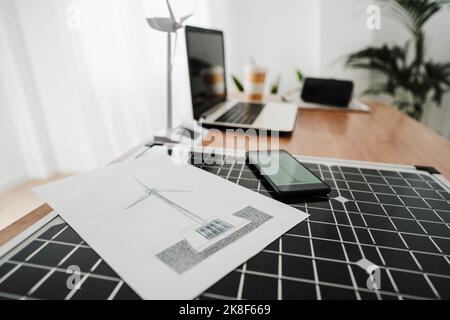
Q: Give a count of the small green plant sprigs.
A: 3